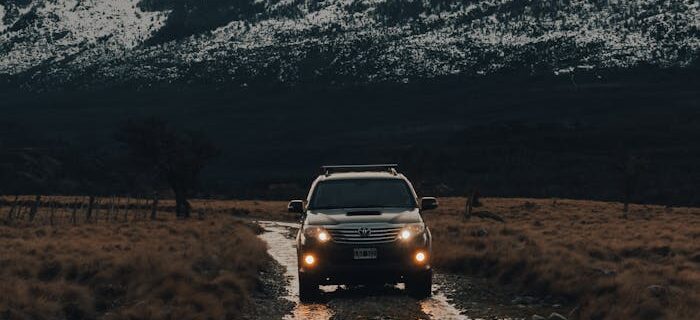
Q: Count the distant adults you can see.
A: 0